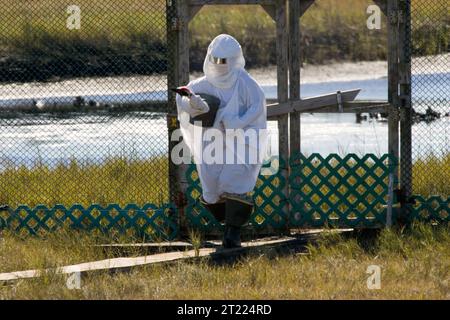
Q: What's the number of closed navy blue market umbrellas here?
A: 0